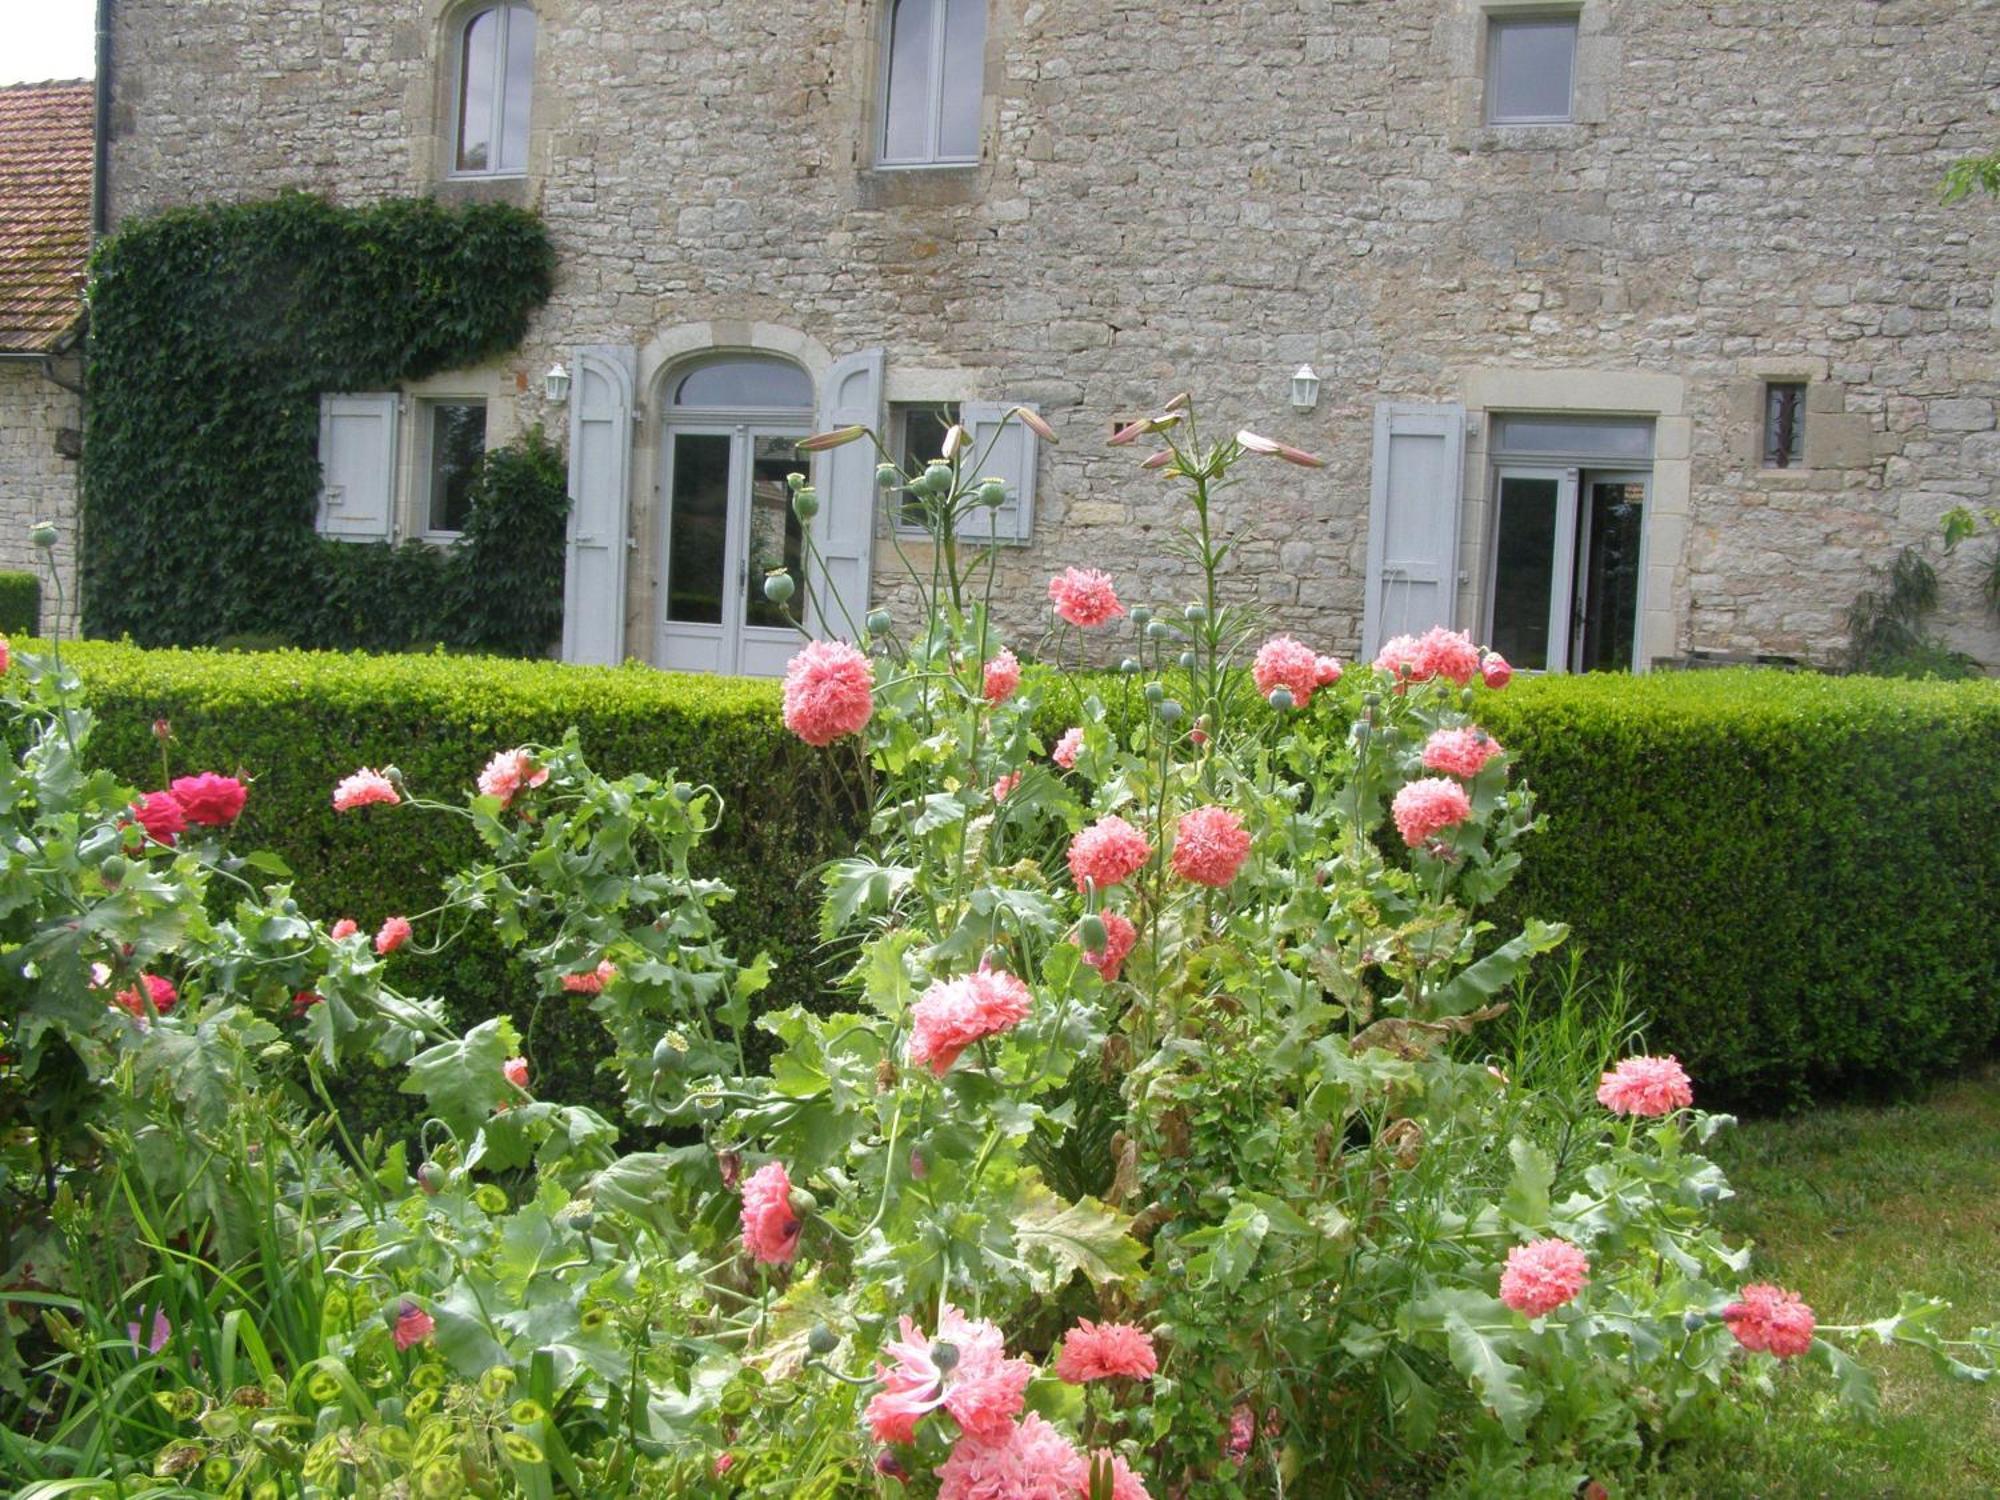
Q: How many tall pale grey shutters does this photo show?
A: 3